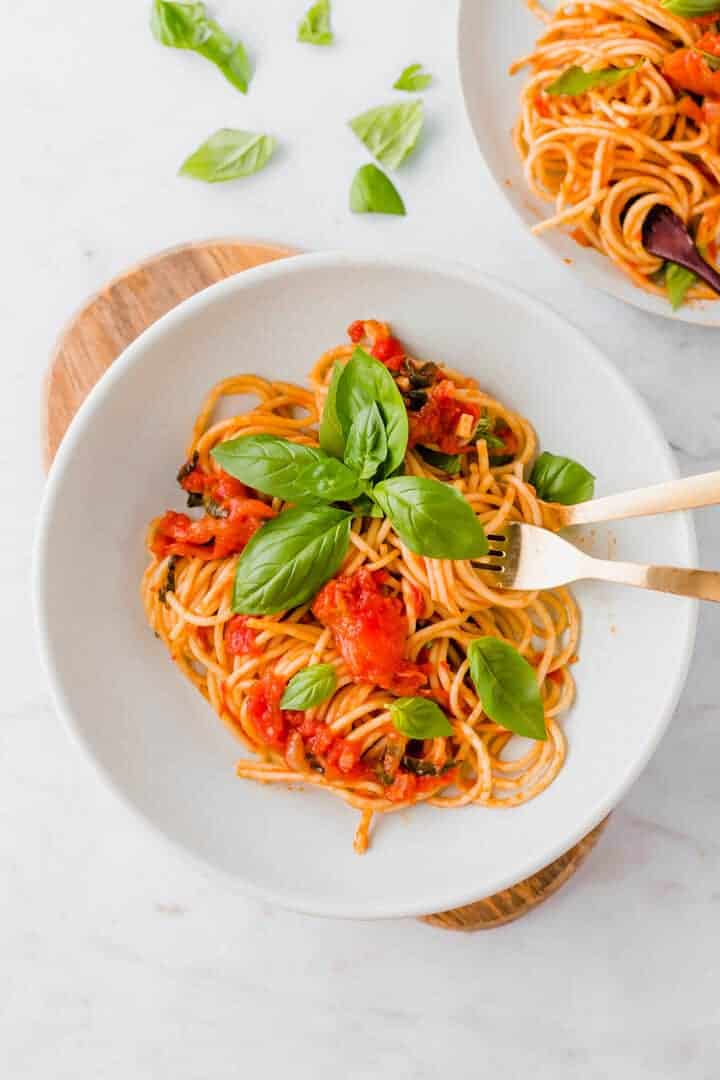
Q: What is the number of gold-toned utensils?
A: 2